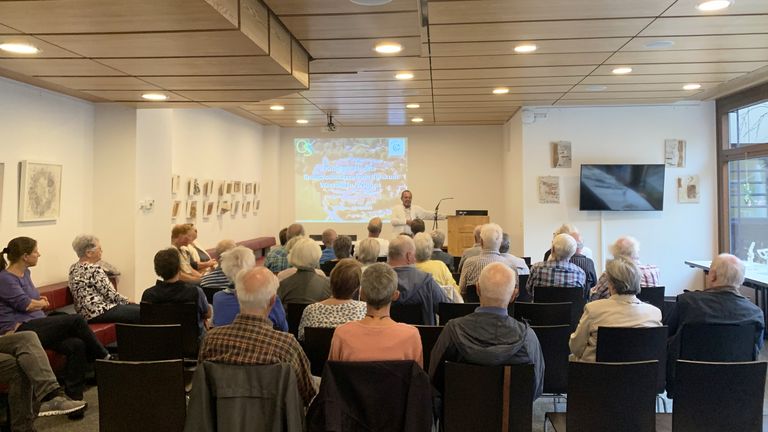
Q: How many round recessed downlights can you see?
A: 13